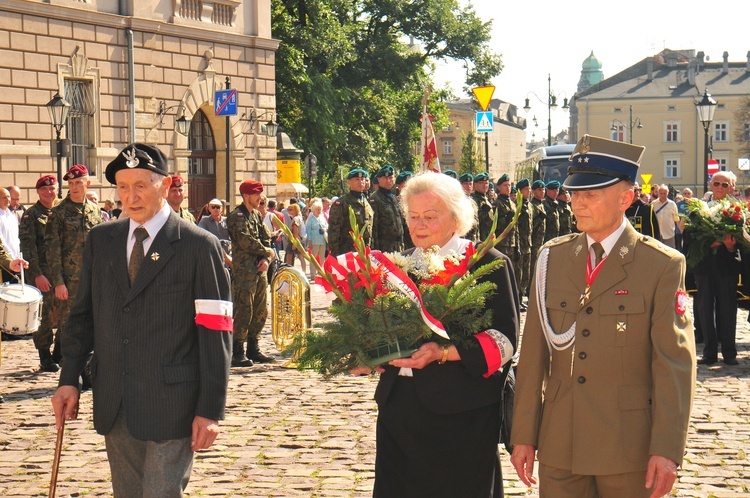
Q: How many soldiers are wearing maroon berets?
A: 4